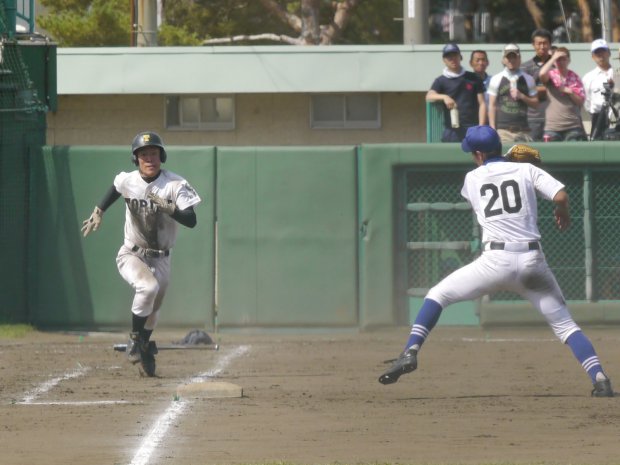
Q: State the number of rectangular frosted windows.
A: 2